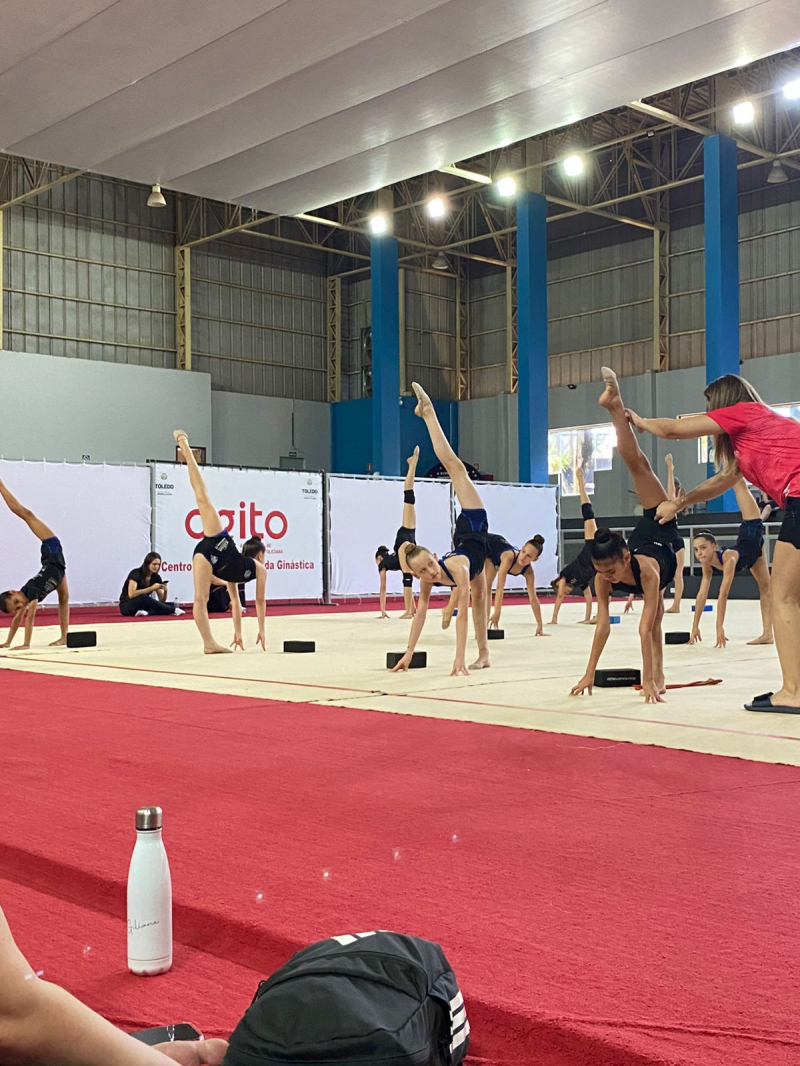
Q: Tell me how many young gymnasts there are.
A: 9